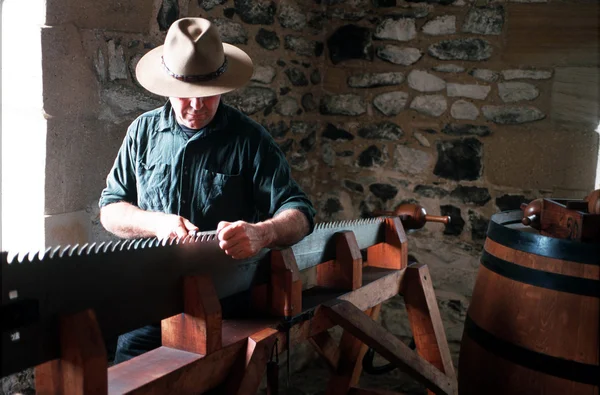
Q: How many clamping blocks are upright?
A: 5